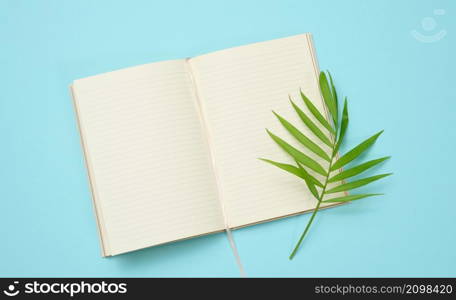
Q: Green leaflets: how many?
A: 13